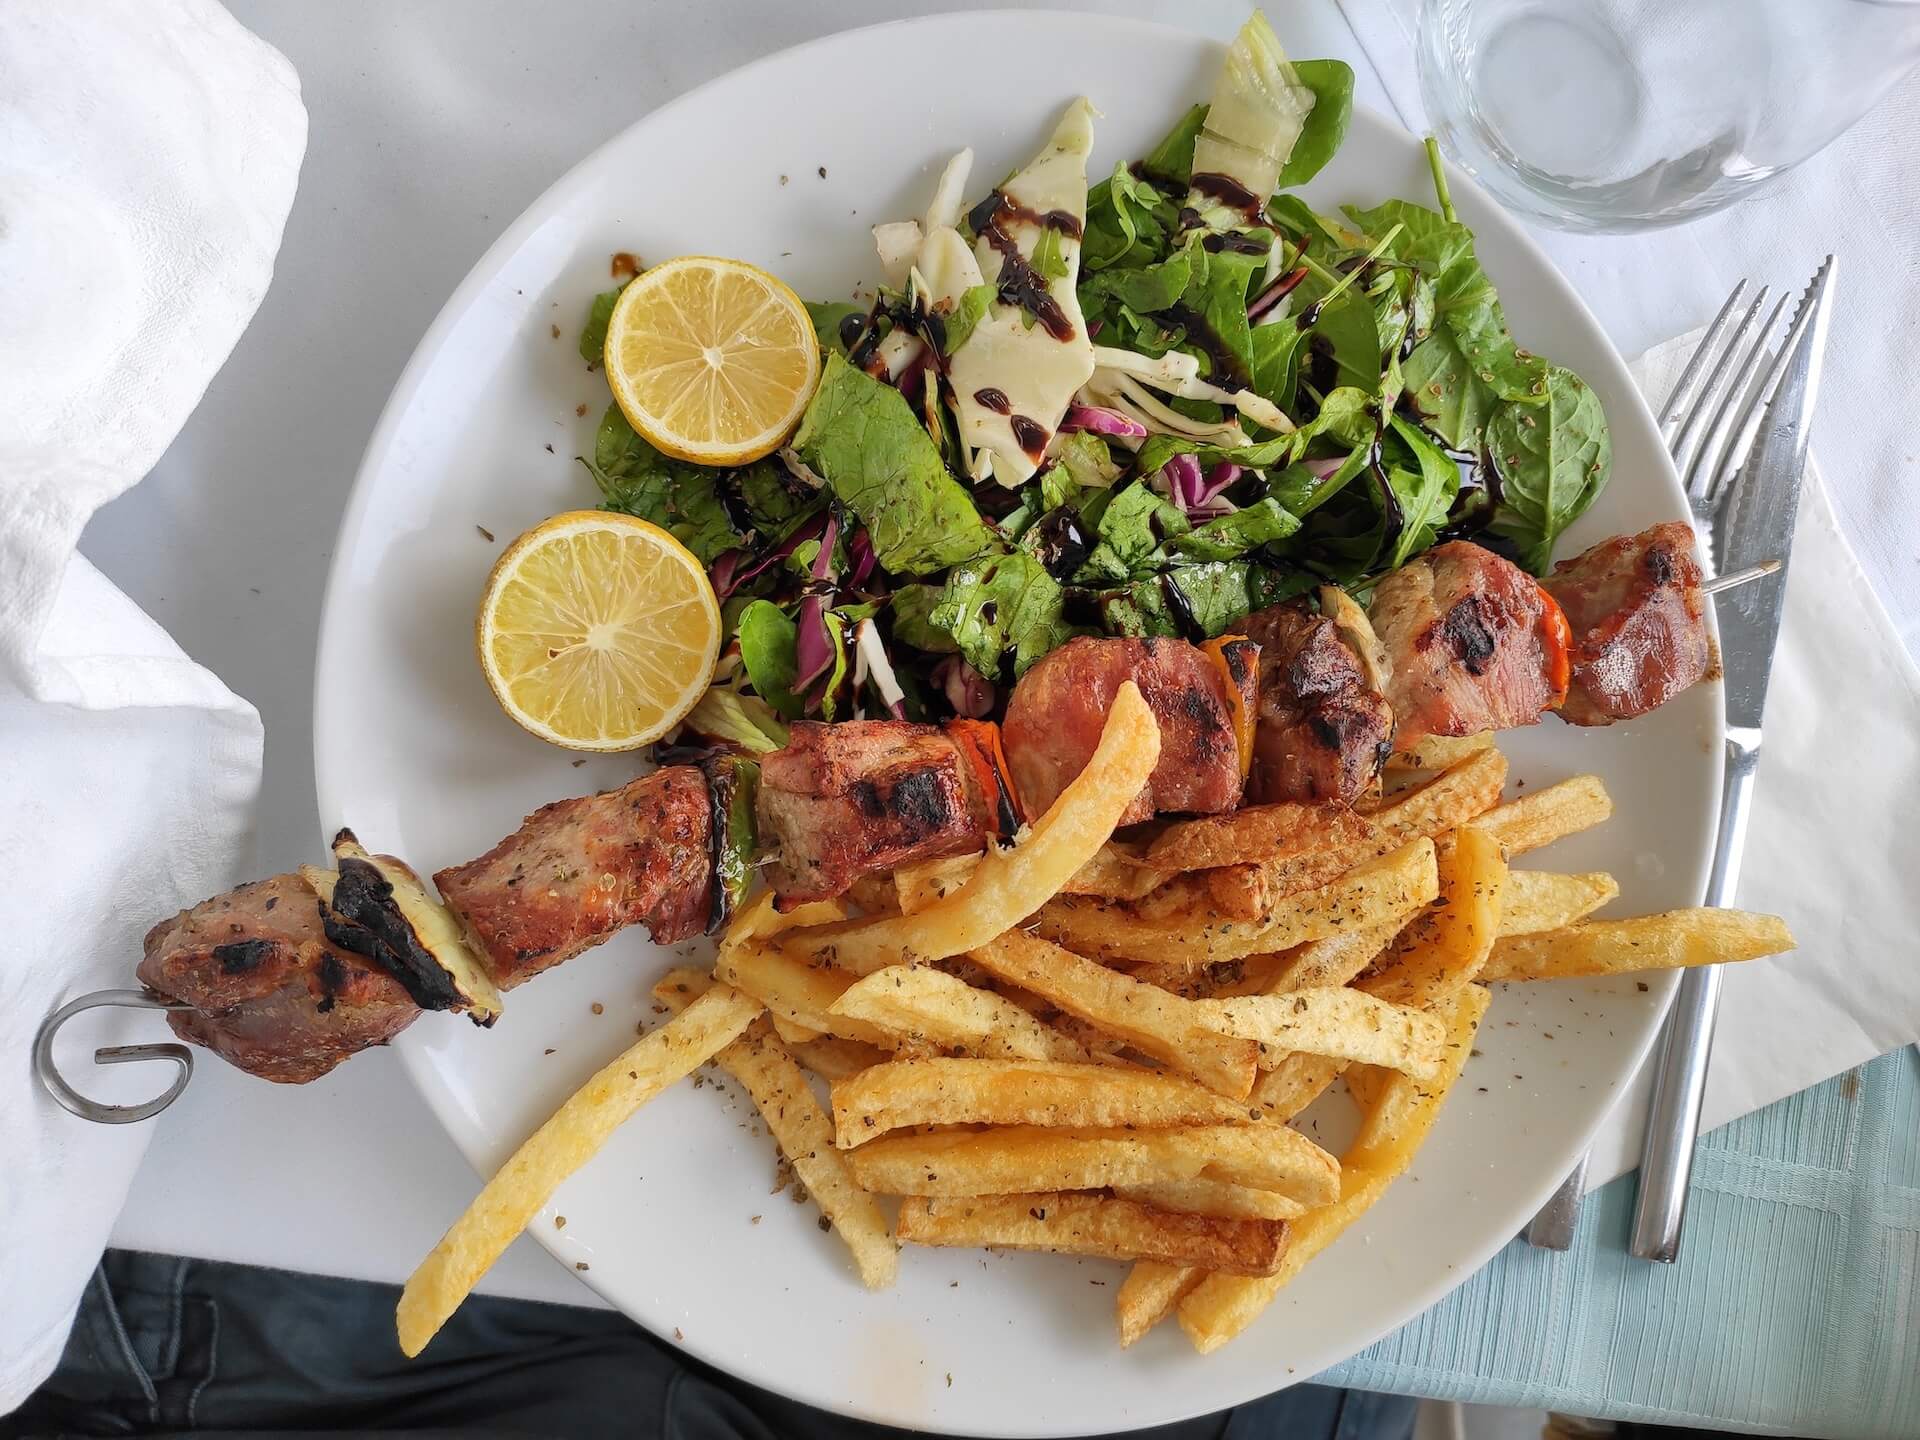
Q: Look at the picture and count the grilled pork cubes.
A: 7